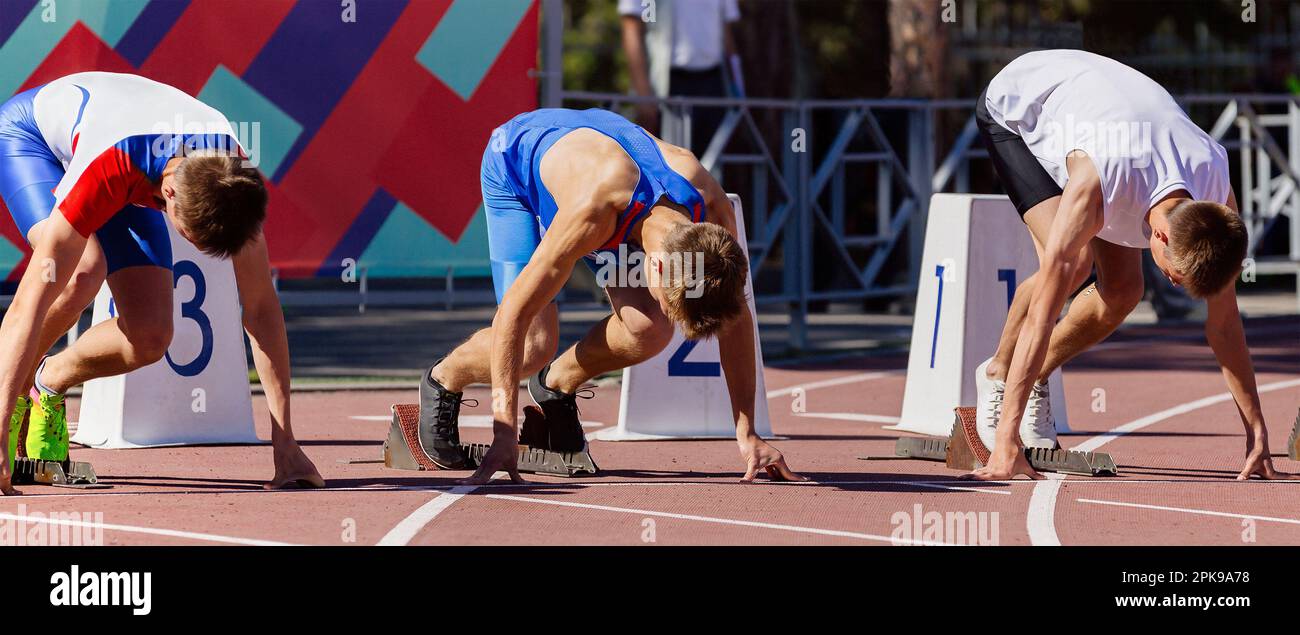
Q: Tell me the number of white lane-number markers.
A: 3